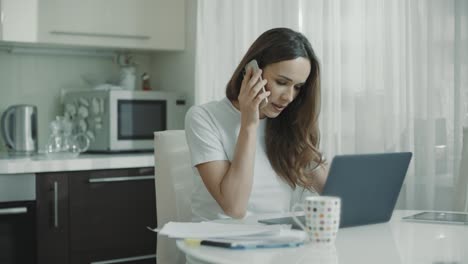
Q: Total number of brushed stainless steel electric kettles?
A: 1